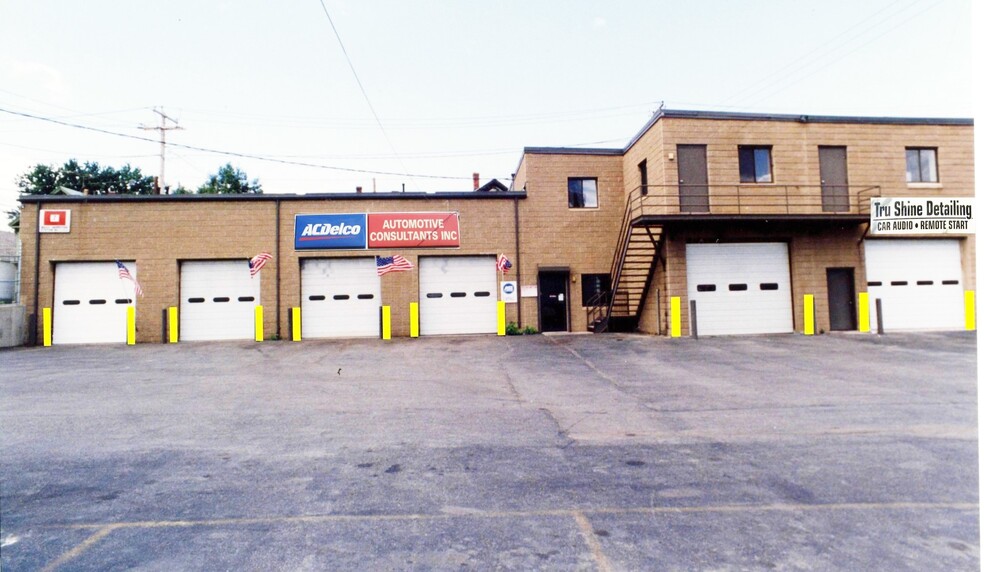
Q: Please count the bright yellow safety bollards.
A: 12